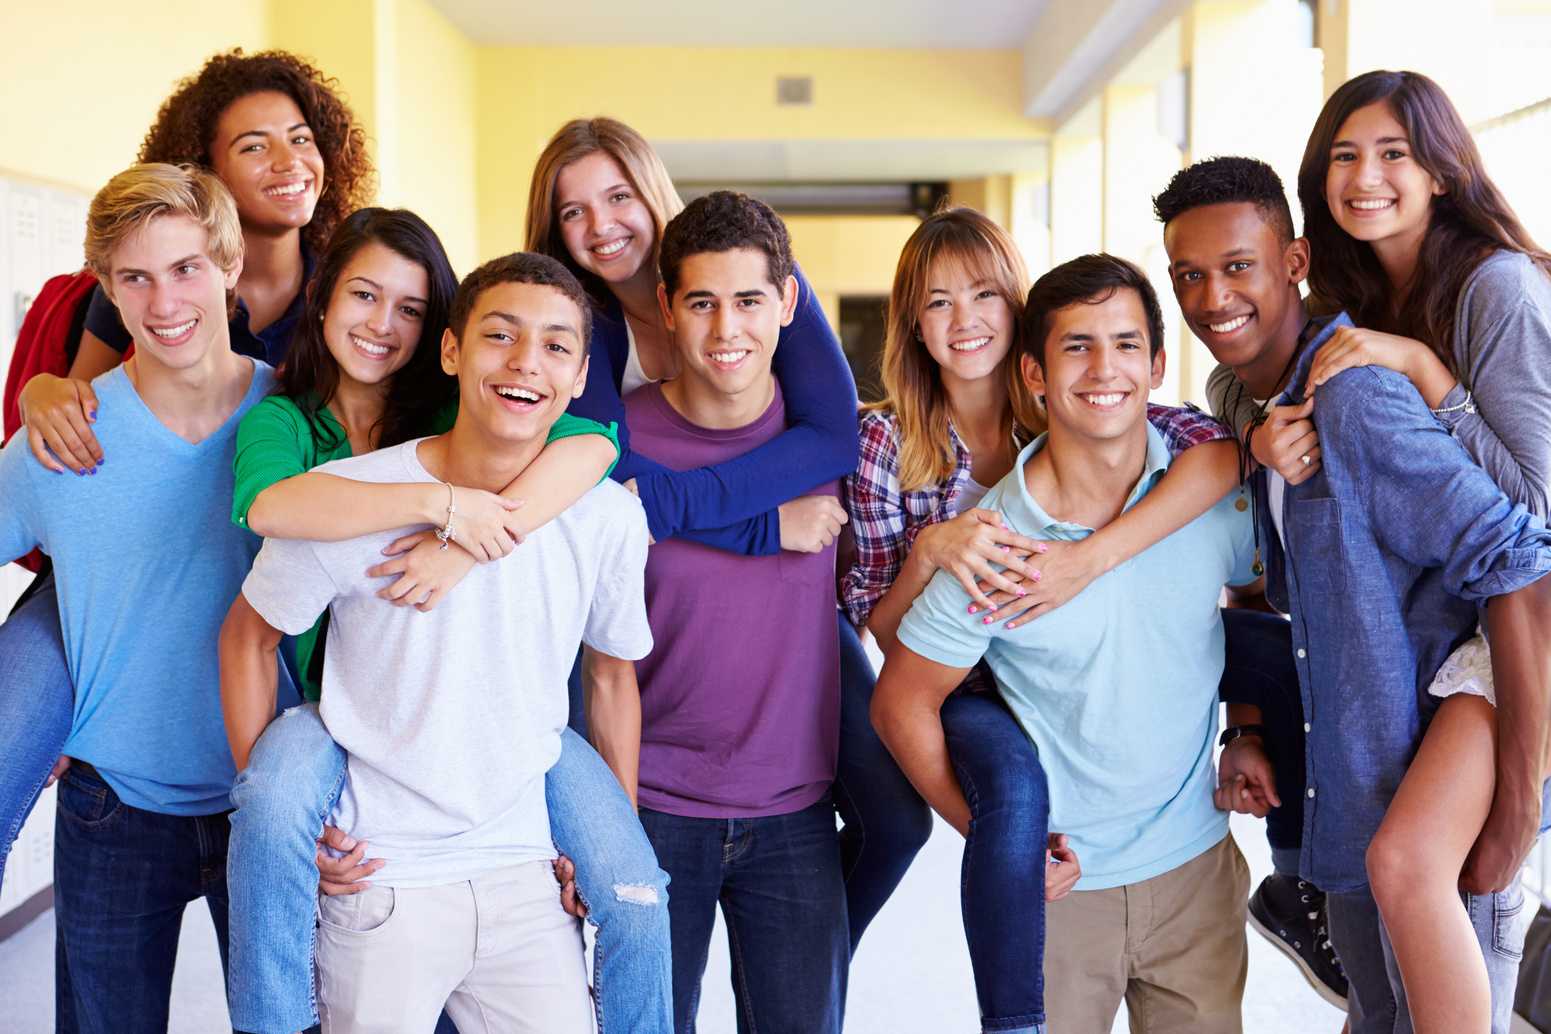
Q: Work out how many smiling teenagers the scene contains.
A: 10